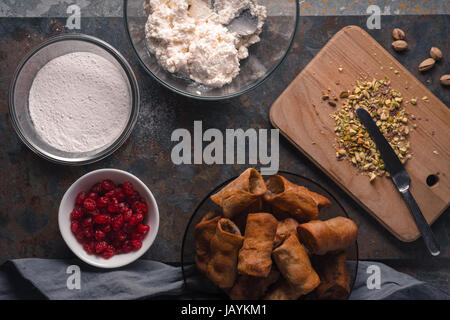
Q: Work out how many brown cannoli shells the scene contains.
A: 11